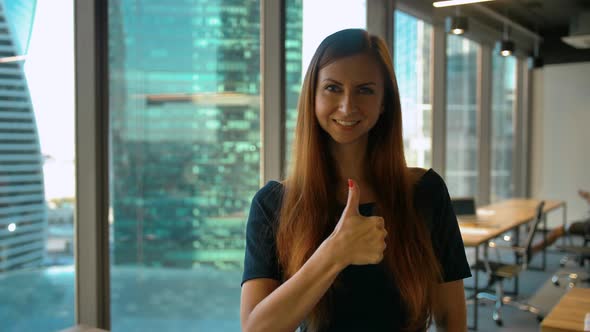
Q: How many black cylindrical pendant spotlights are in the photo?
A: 3